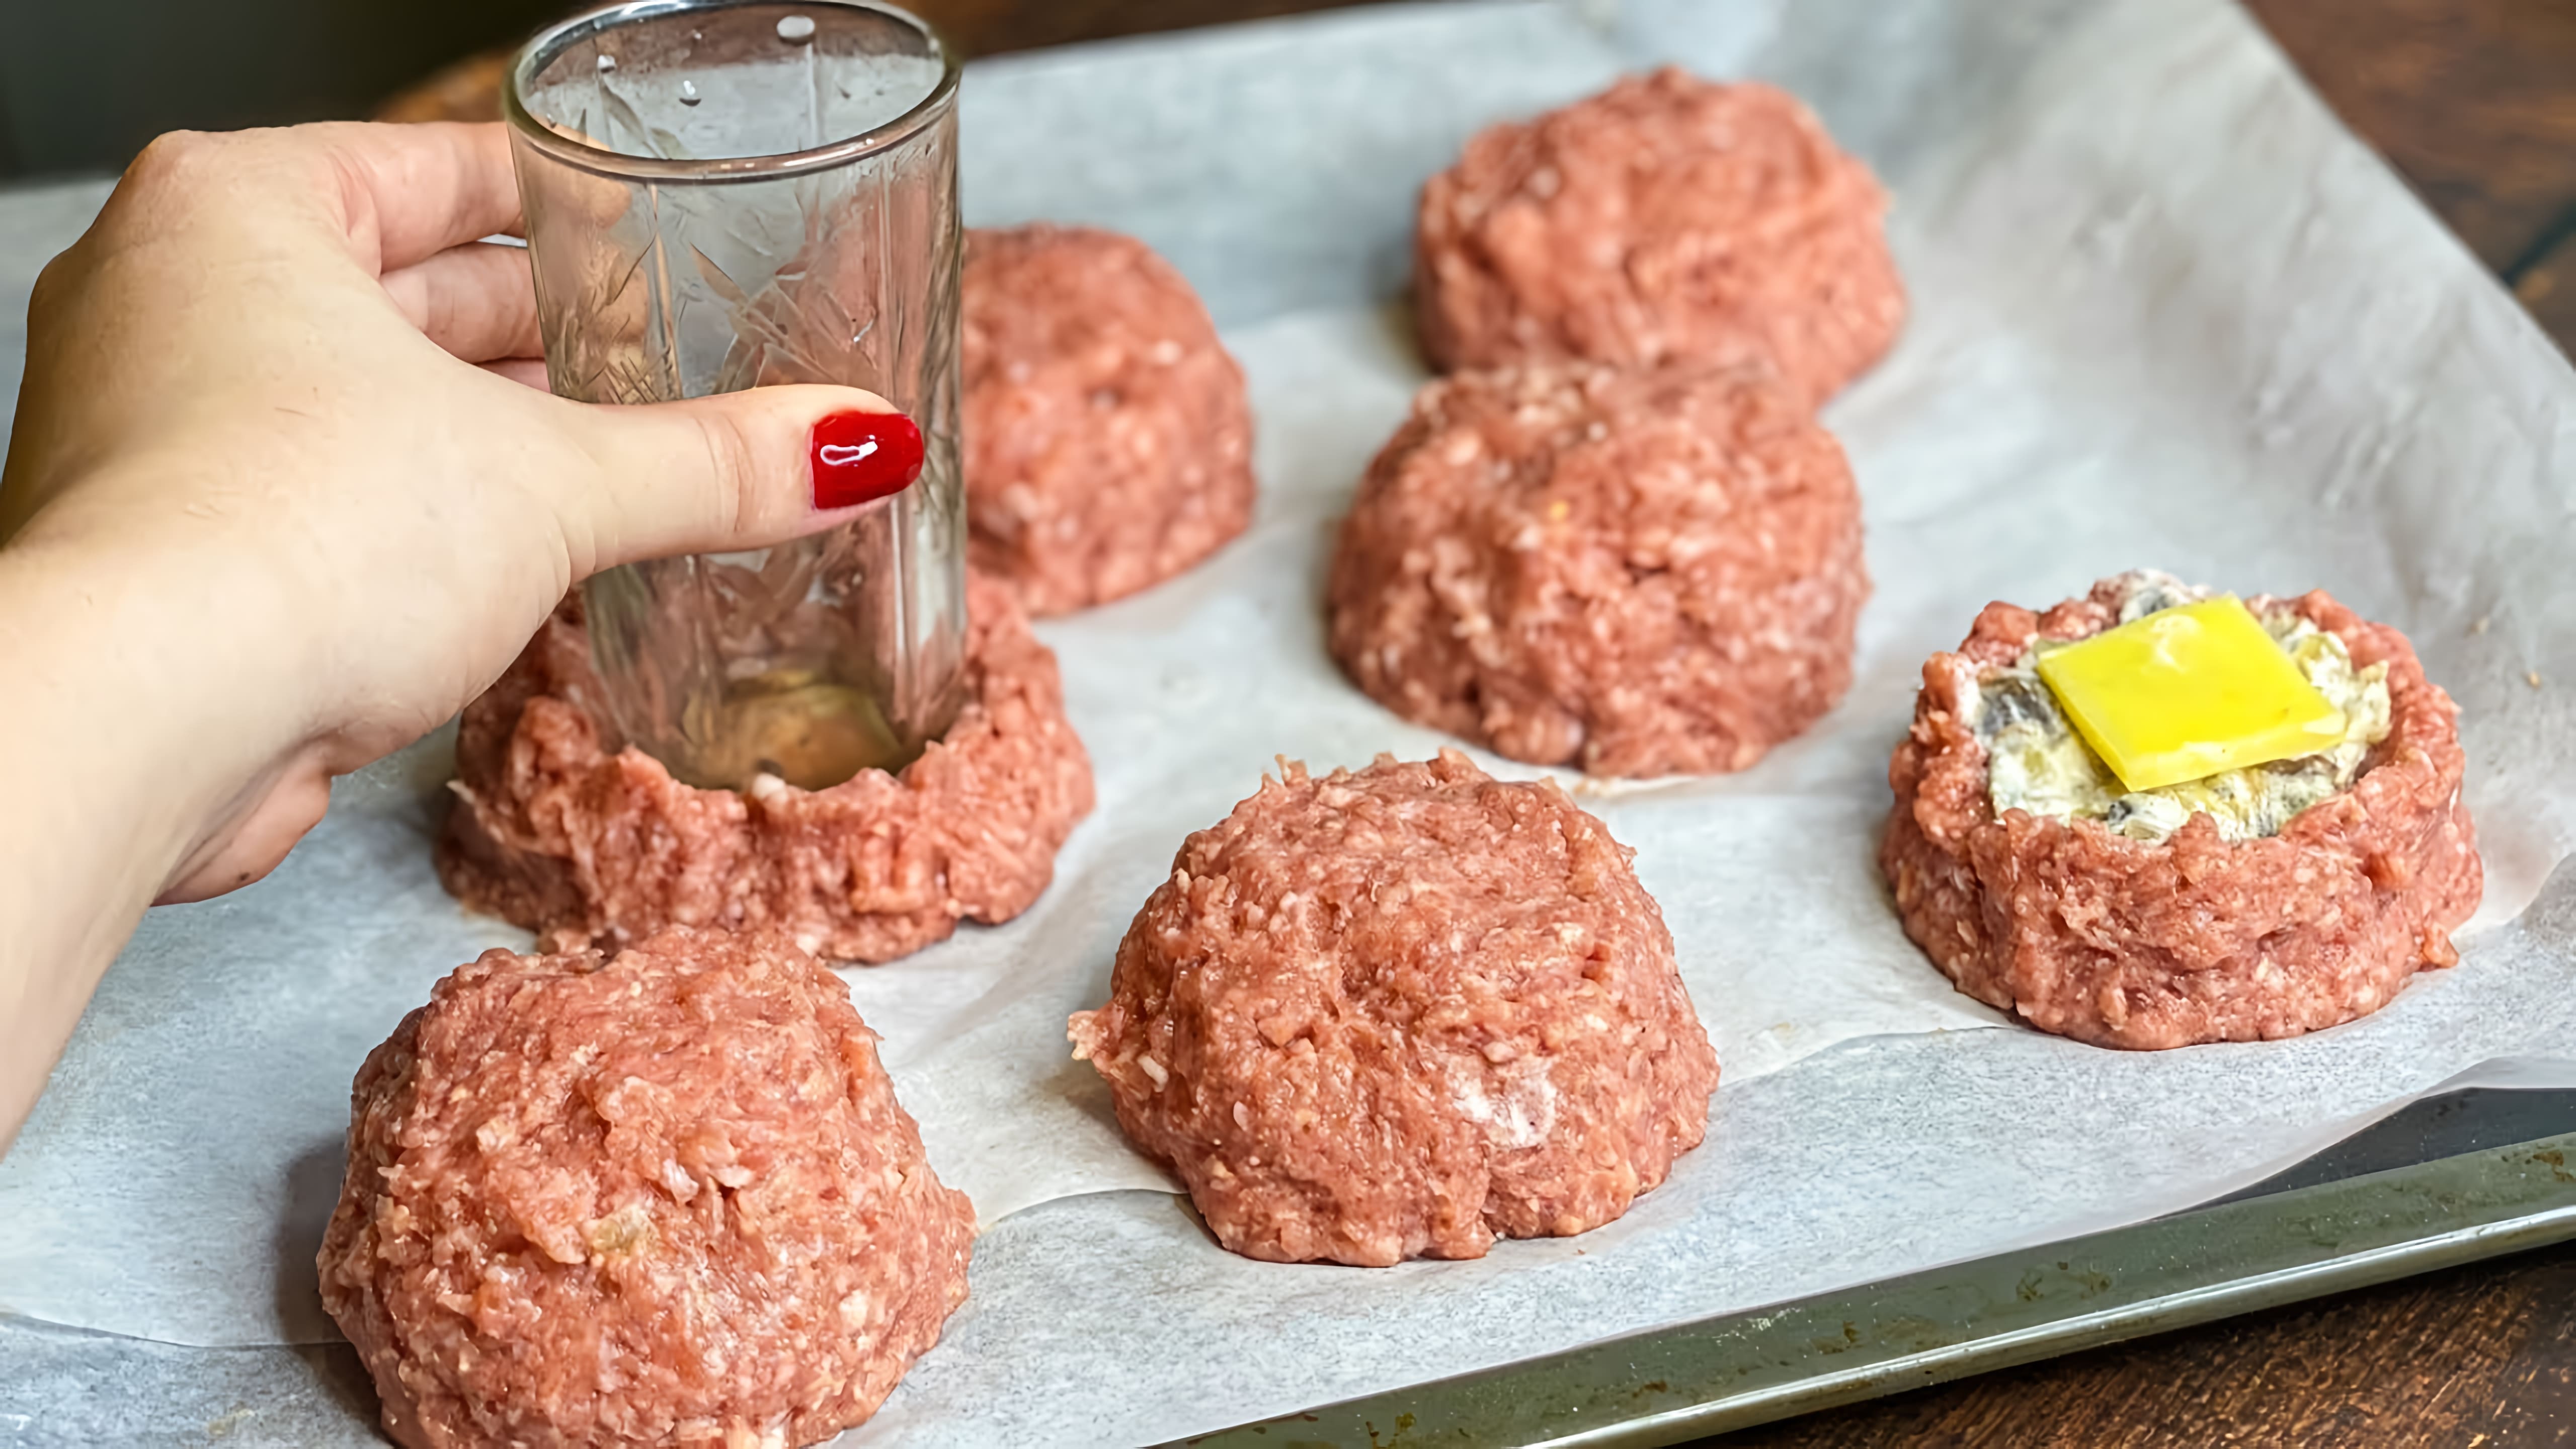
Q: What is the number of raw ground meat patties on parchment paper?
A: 7